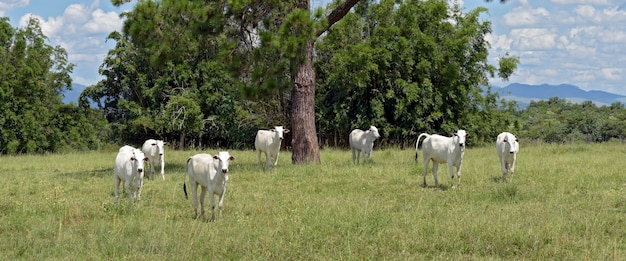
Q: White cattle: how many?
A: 7